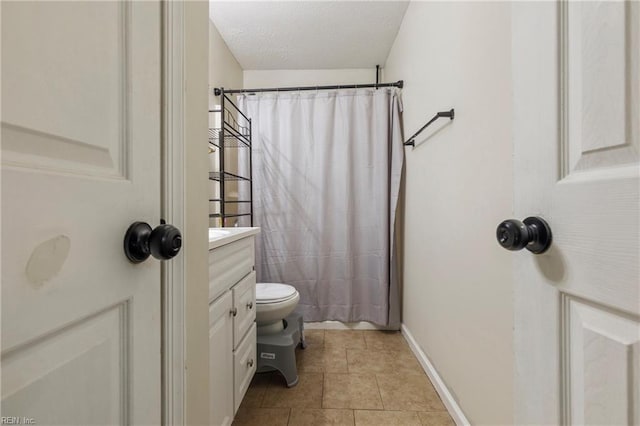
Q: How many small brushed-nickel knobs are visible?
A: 3